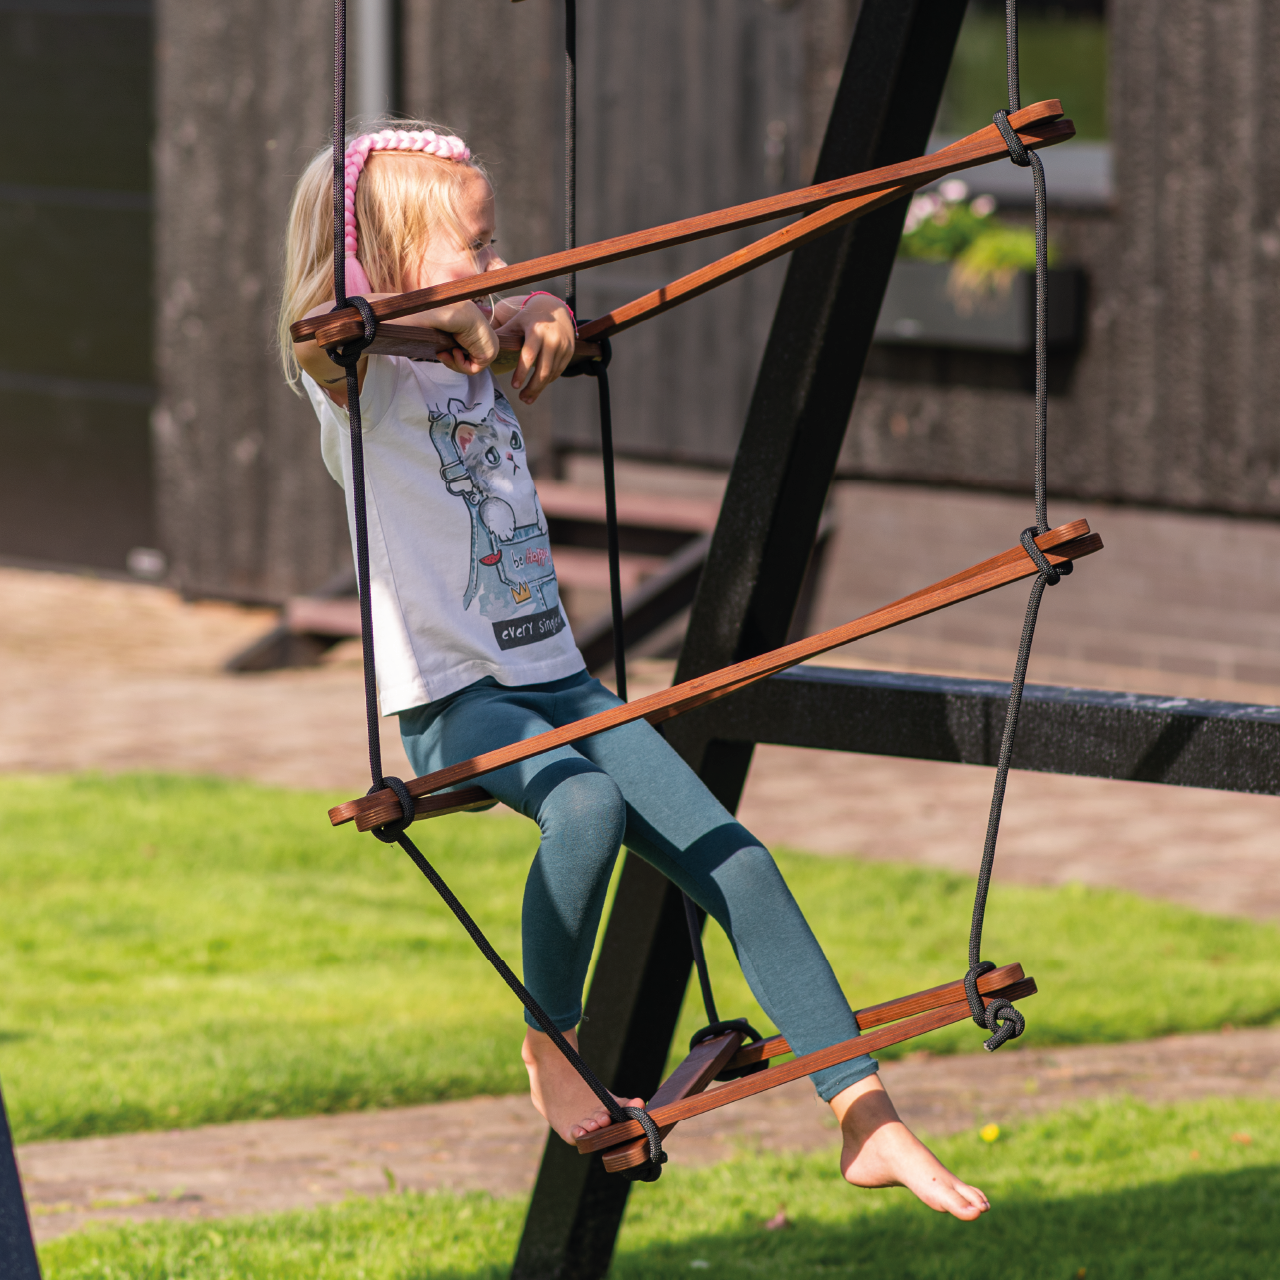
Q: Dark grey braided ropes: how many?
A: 3